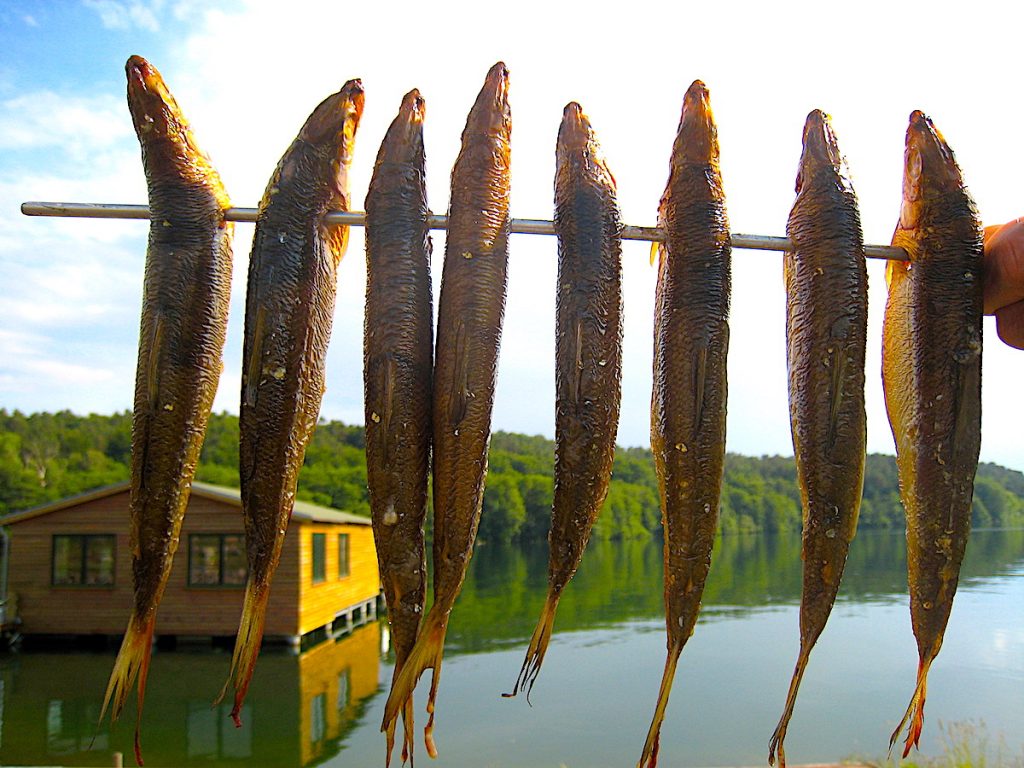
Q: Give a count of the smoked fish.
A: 8